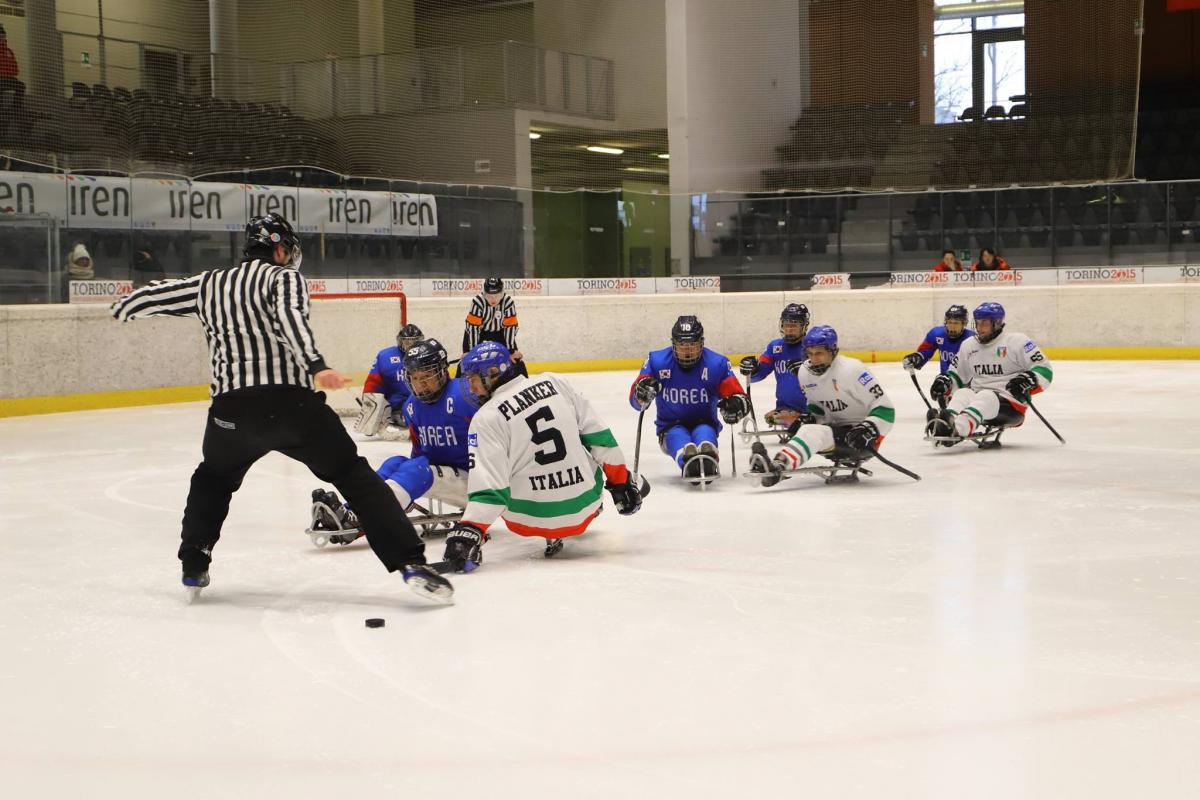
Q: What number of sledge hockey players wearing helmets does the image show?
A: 8